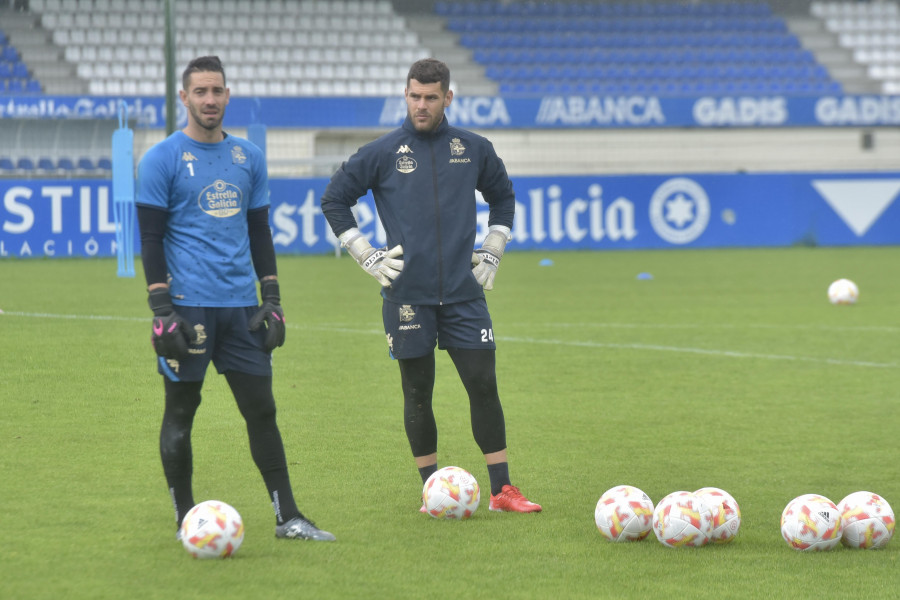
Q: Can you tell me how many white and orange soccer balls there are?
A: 8